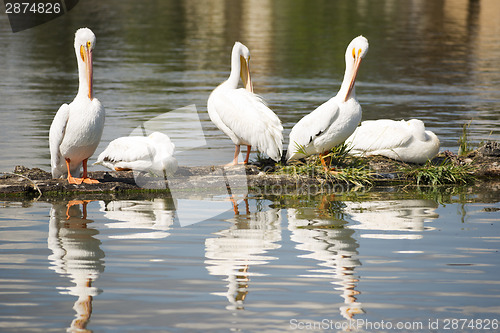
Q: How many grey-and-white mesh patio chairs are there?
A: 0